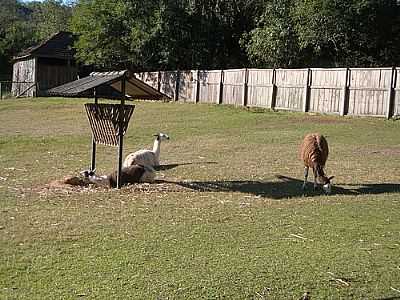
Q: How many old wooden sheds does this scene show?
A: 1